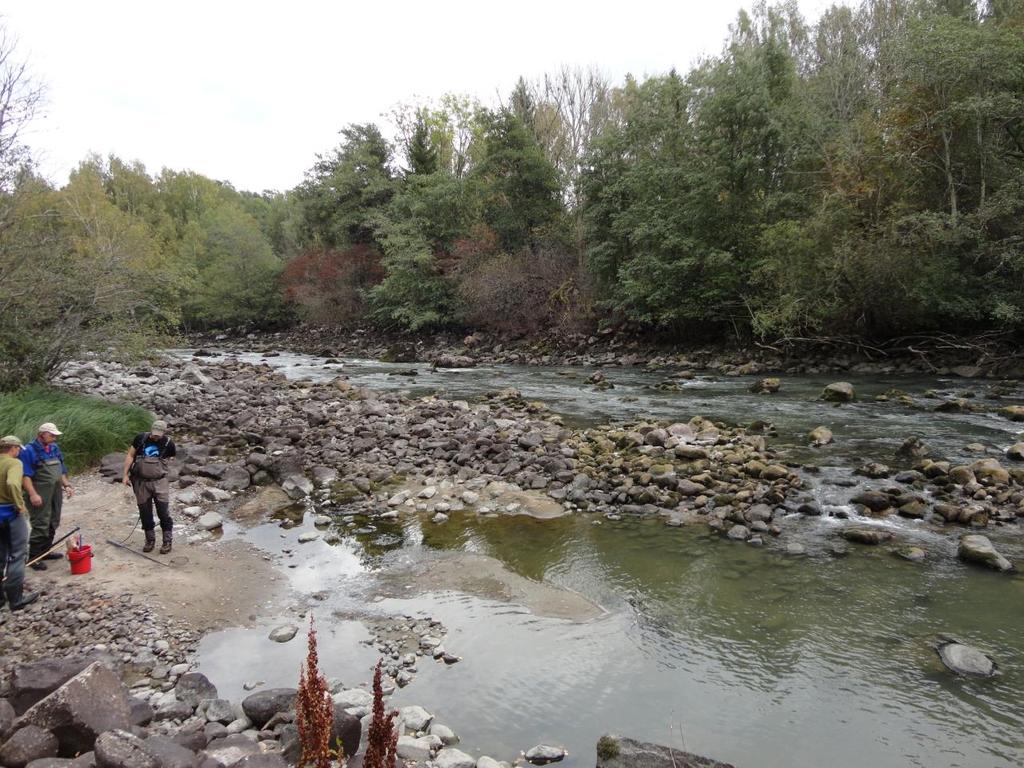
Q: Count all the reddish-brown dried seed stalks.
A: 2